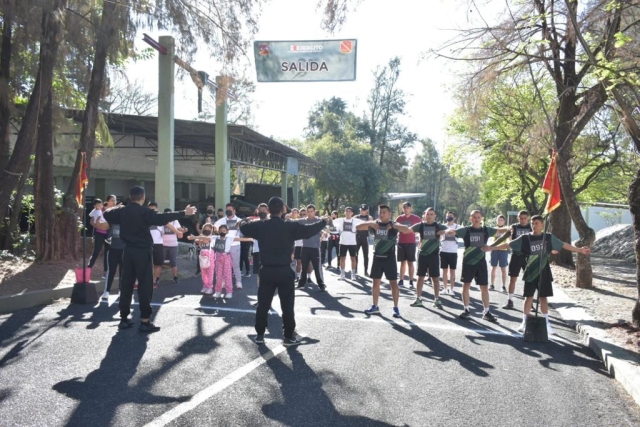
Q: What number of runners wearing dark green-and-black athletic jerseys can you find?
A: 5